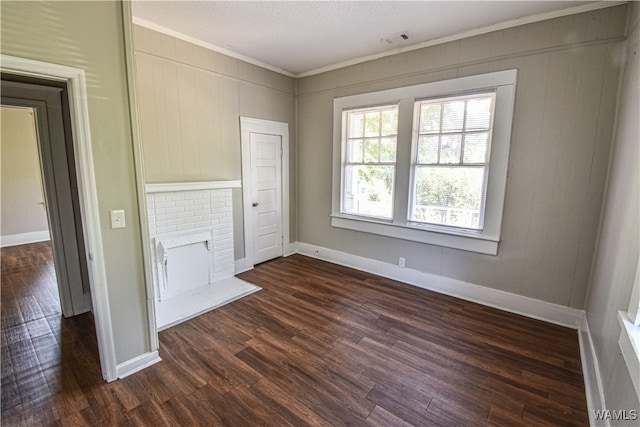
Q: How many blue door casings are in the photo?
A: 0